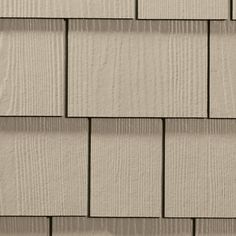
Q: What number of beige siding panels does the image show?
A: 12